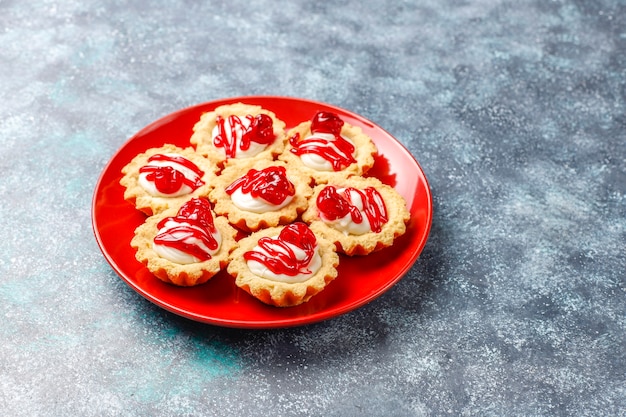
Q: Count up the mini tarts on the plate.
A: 7